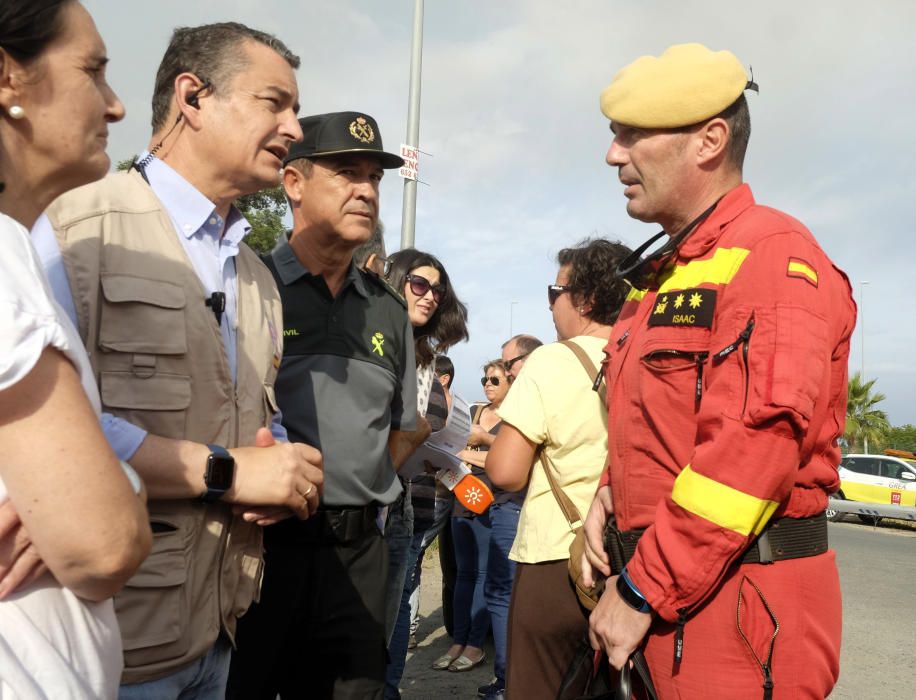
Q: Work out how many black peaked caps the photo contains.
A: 1